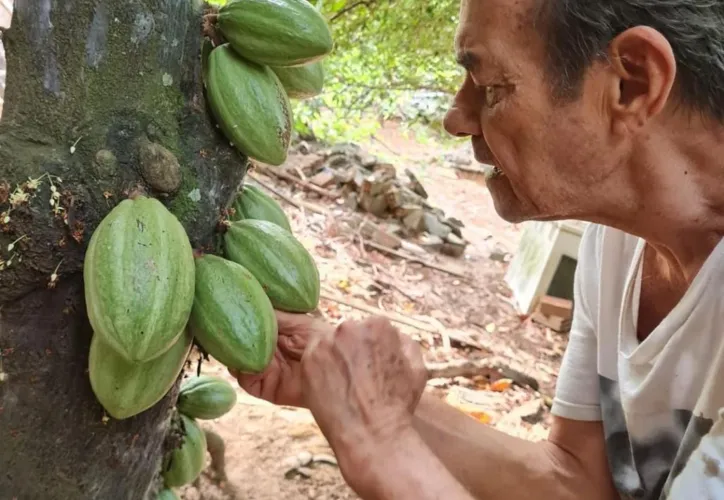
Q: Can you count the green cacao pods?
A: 11